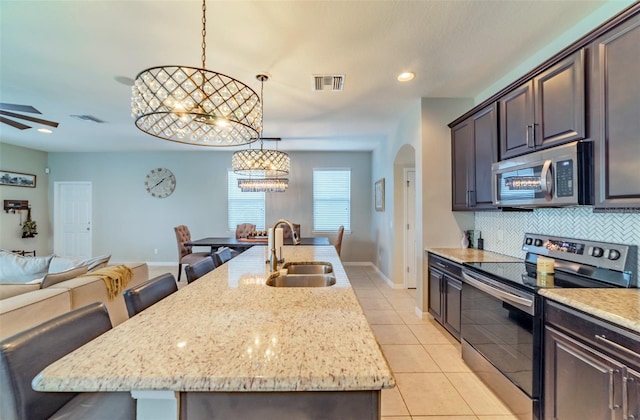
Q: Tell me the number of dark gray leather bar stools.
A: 4